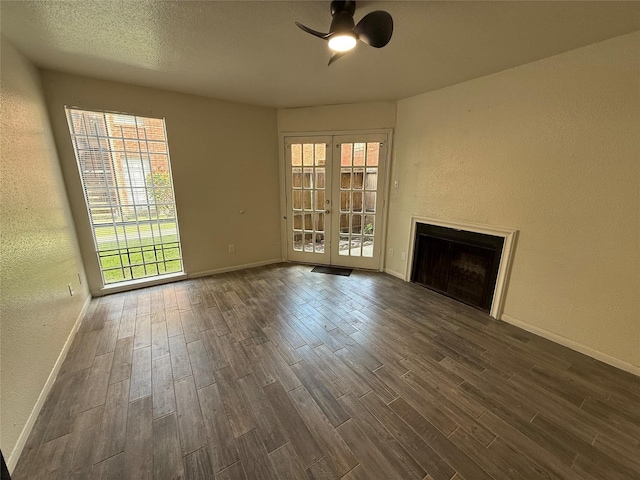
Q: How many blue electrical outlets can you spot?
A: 0